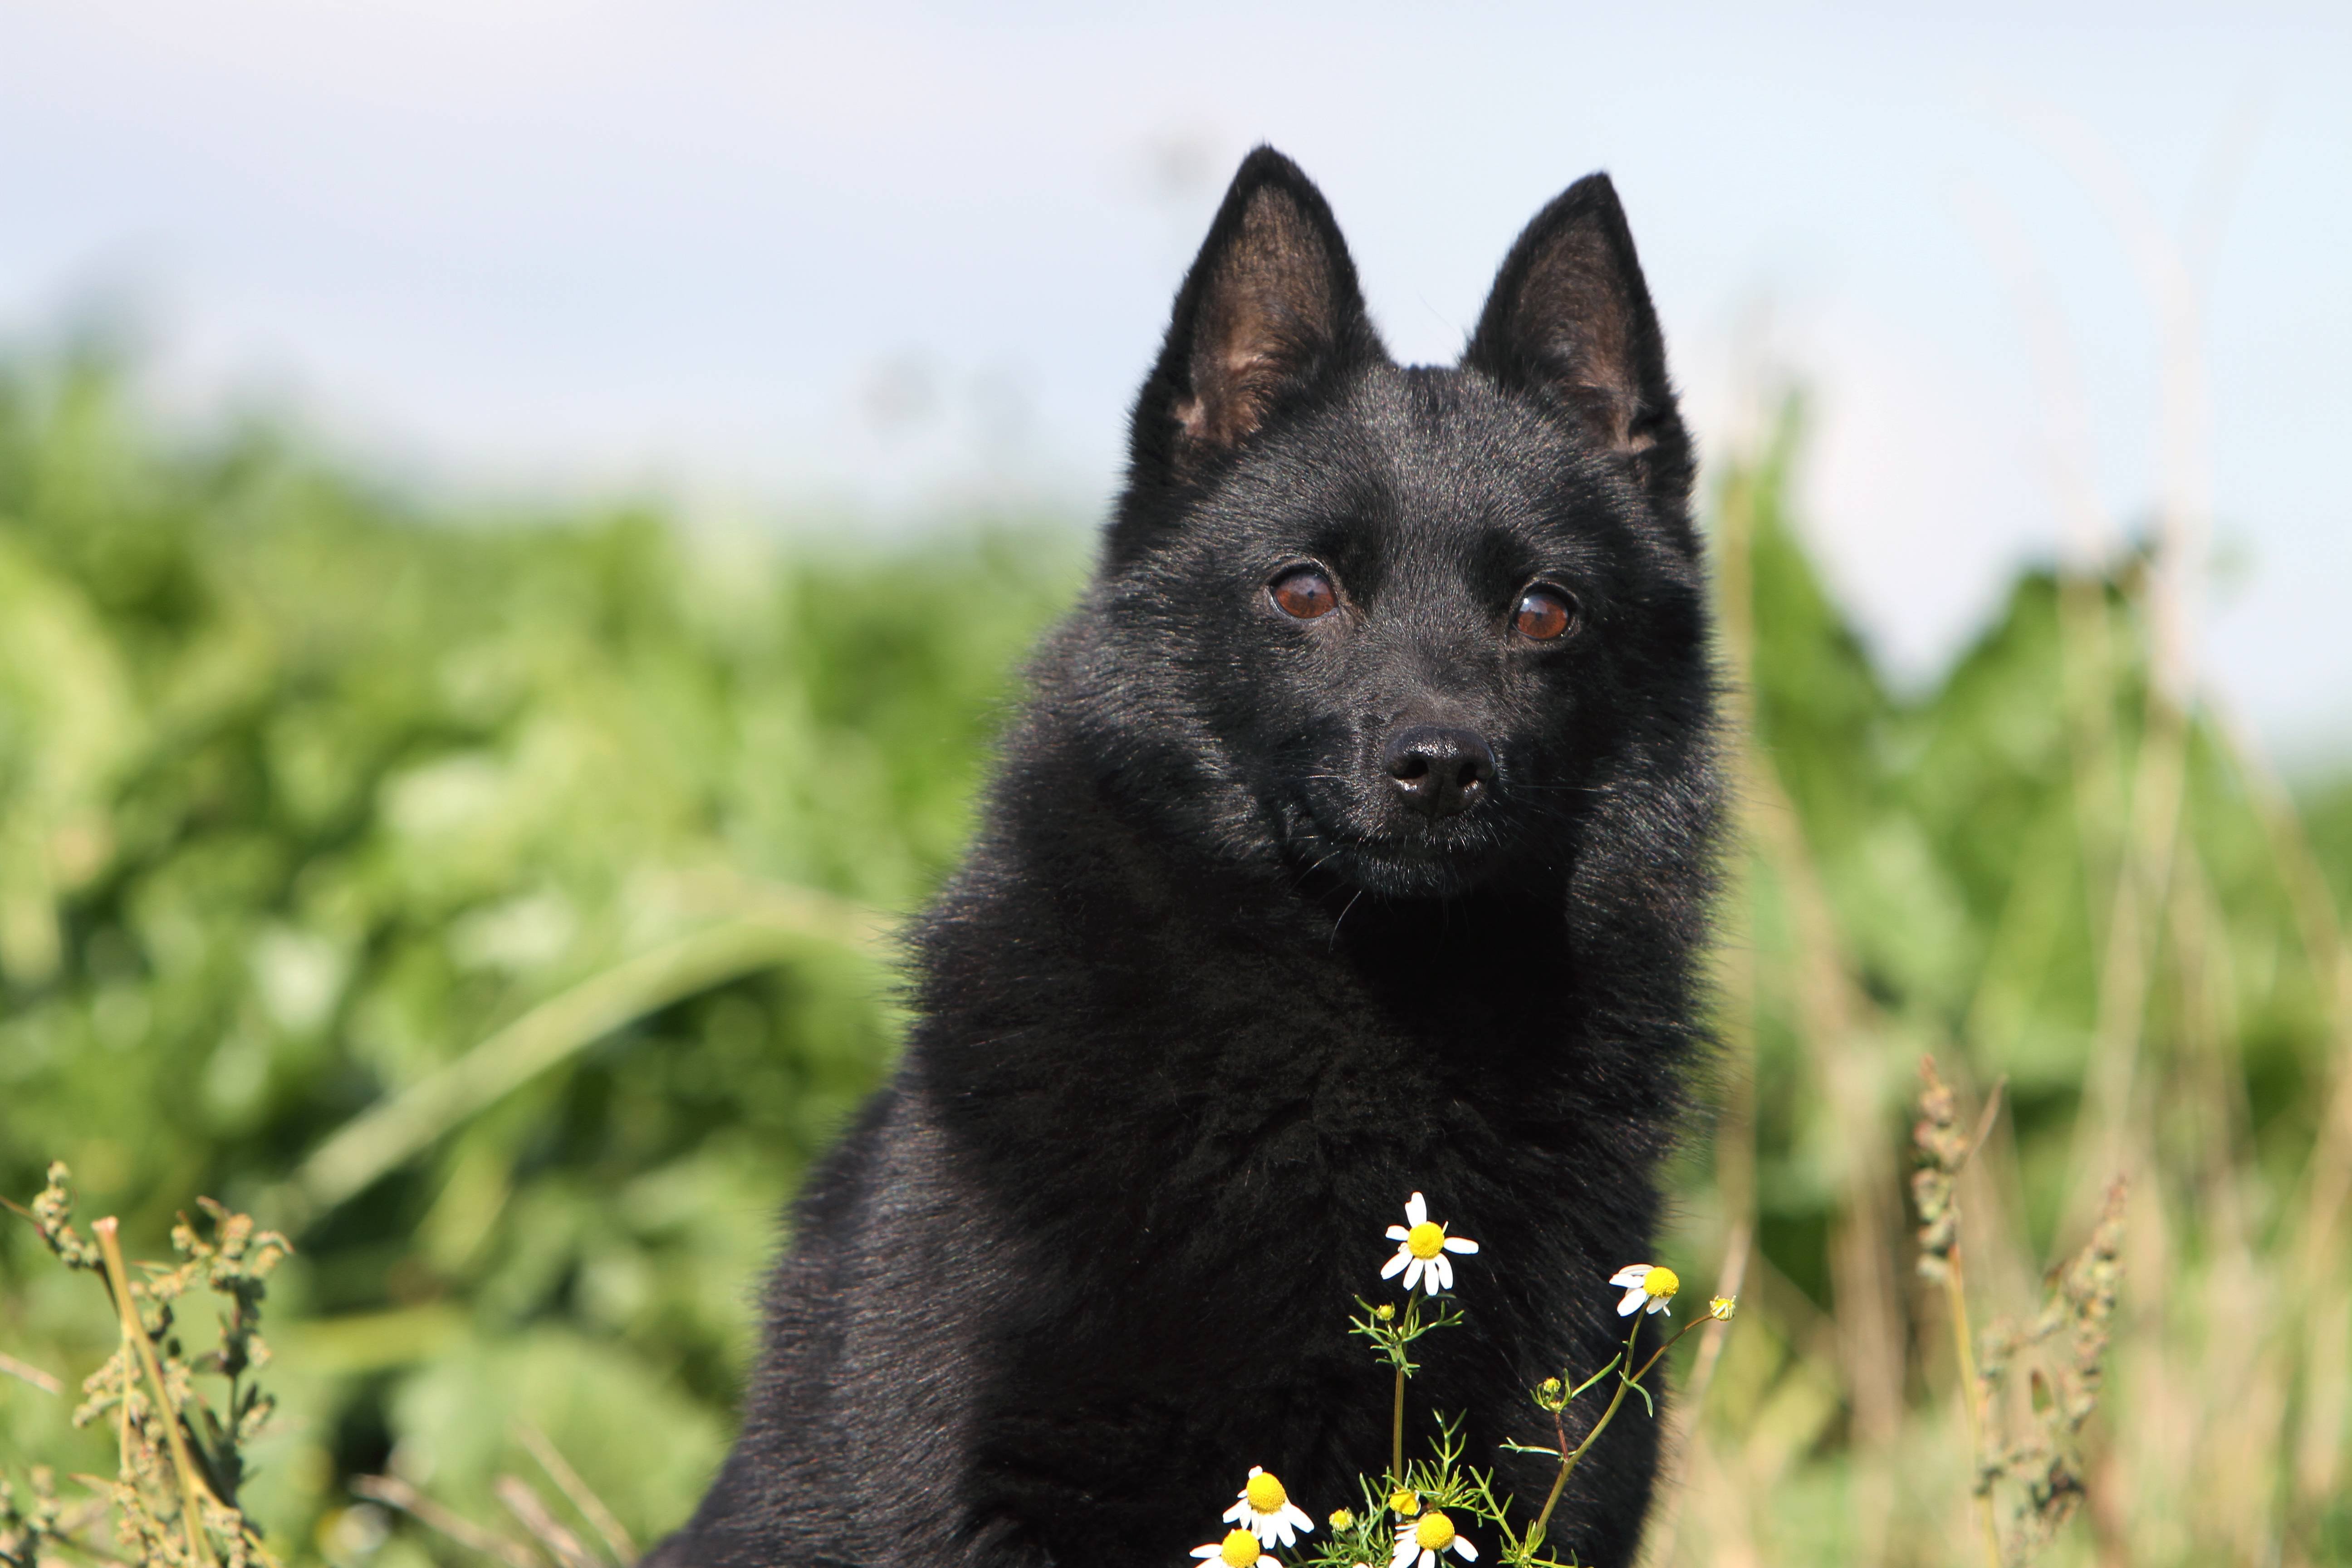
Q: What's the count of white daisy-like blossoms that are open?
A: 5